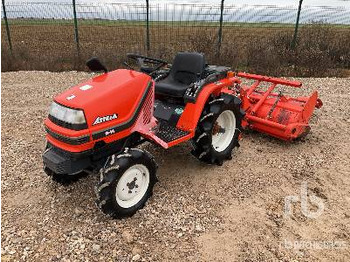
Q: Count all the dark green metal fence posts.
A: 5